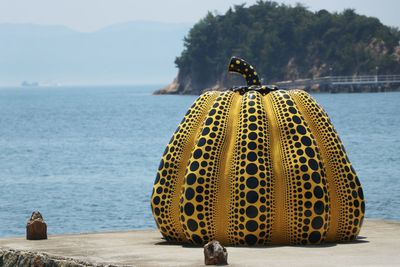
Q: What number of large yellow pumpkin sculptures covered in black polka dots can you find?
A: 1